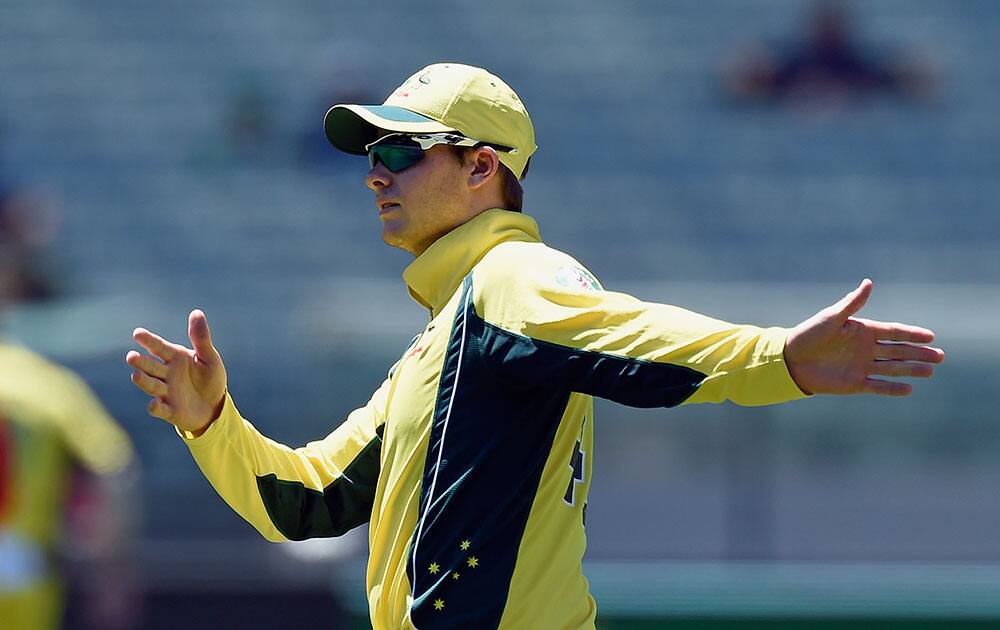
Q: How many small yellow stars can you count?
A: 5